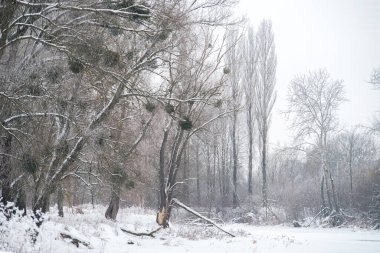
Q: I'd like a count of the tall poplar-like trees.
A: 3